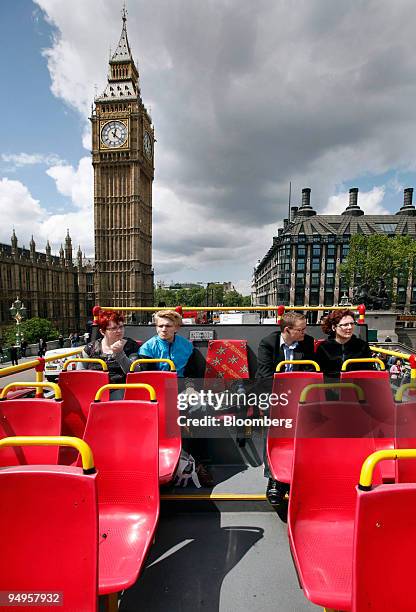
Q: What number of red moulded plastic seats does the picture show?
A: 10